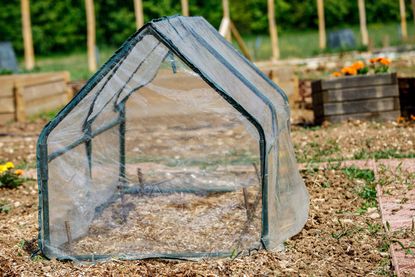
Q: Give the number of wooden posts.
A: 9